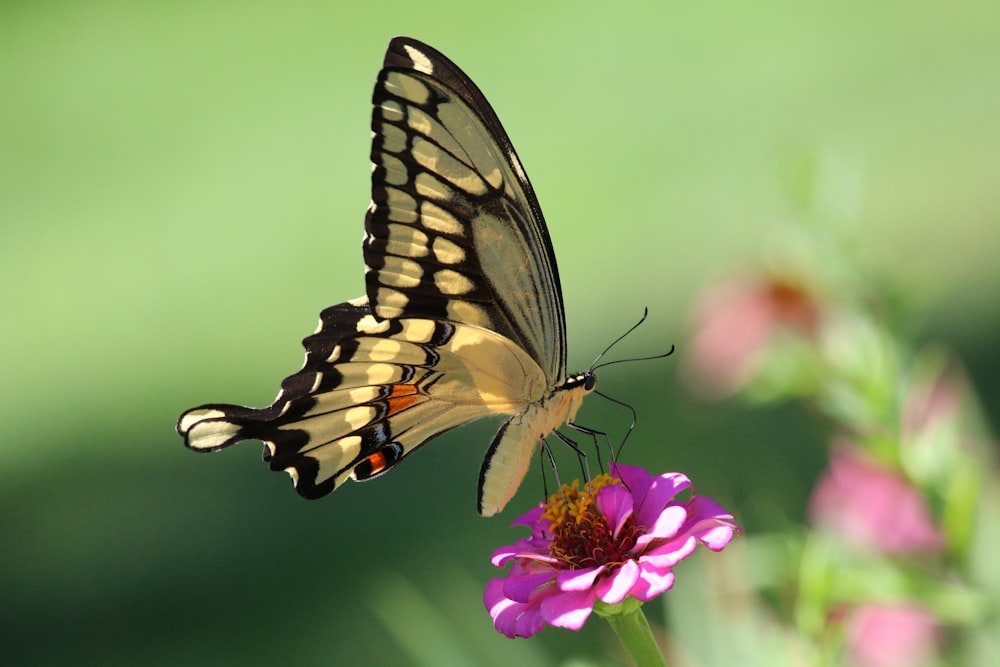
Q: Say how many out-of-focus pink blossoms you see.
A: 4